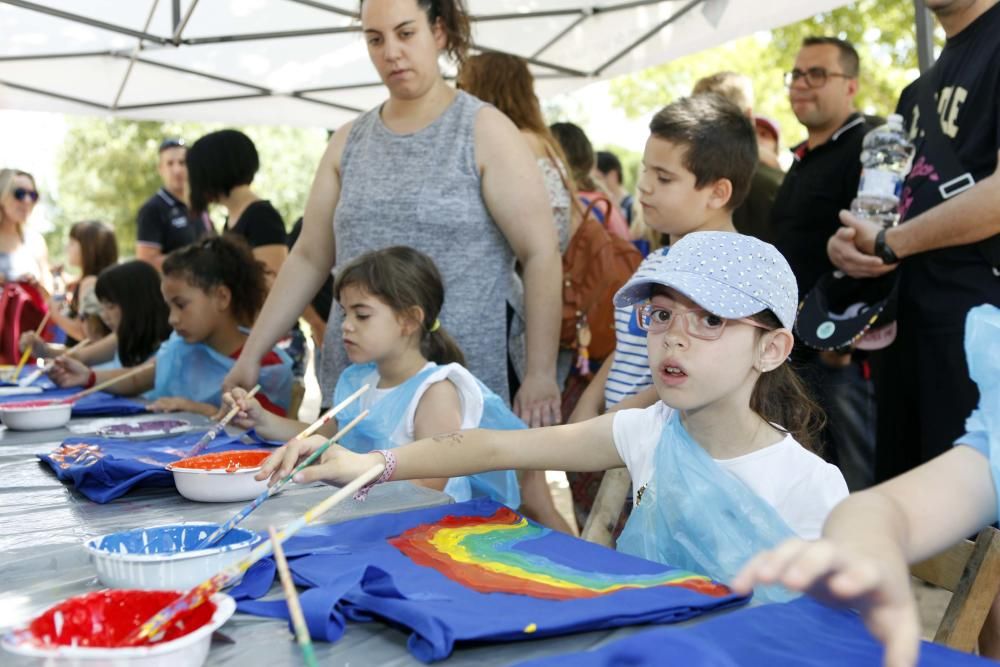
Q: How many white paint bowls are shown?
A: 4